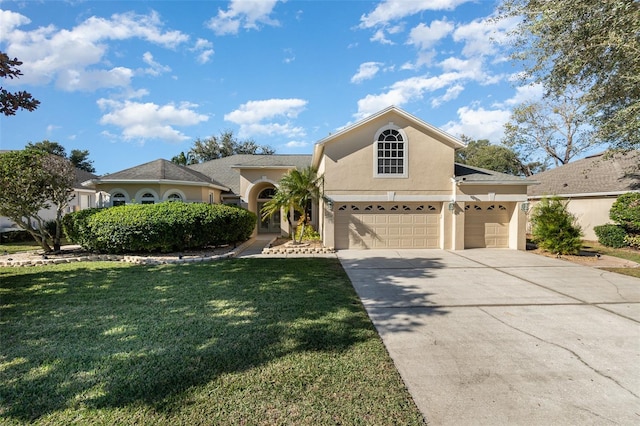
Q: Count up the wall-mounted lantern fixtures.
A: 3